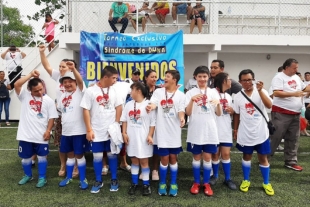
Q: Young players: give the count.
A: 8